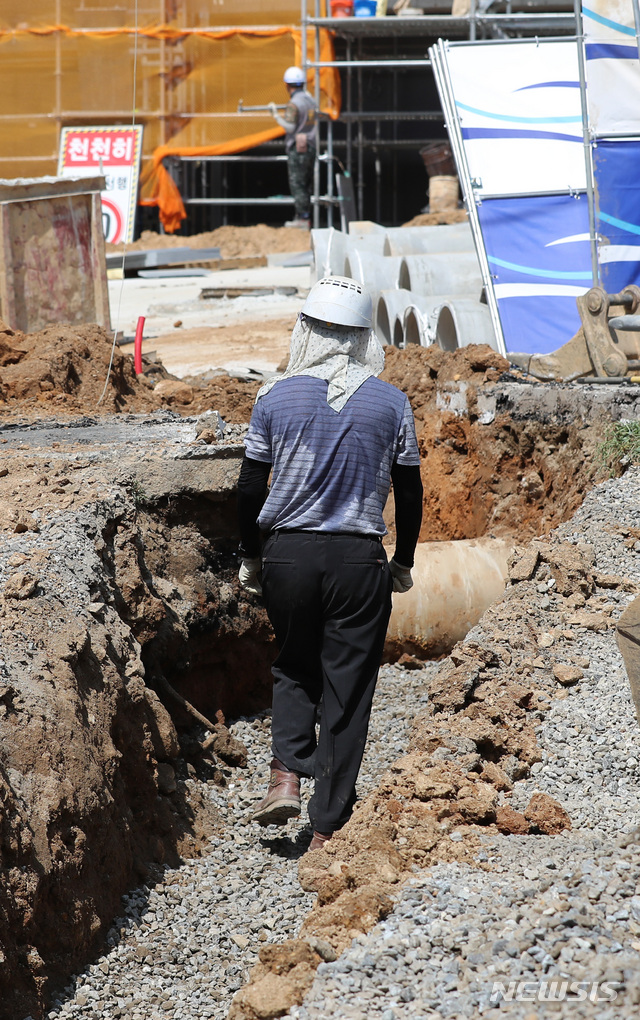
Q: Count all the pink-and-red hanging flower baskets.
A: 0